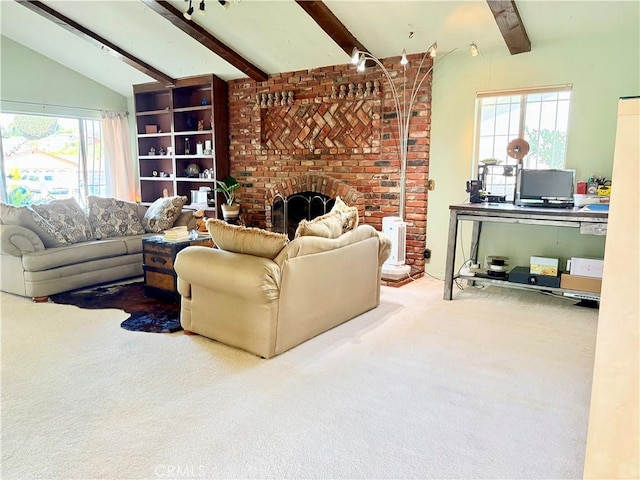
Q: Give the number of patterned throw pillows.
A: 3